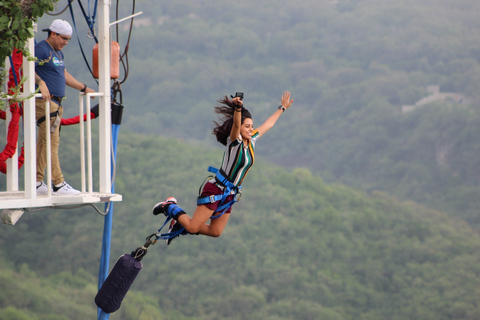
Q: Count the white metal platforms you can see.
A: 1